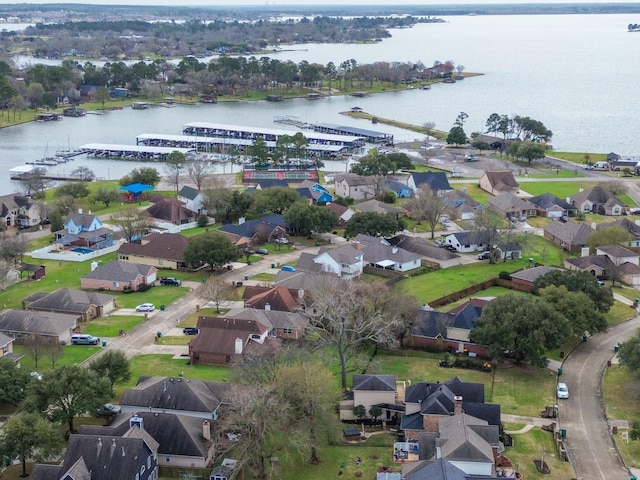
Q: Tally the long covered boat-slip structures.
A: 4